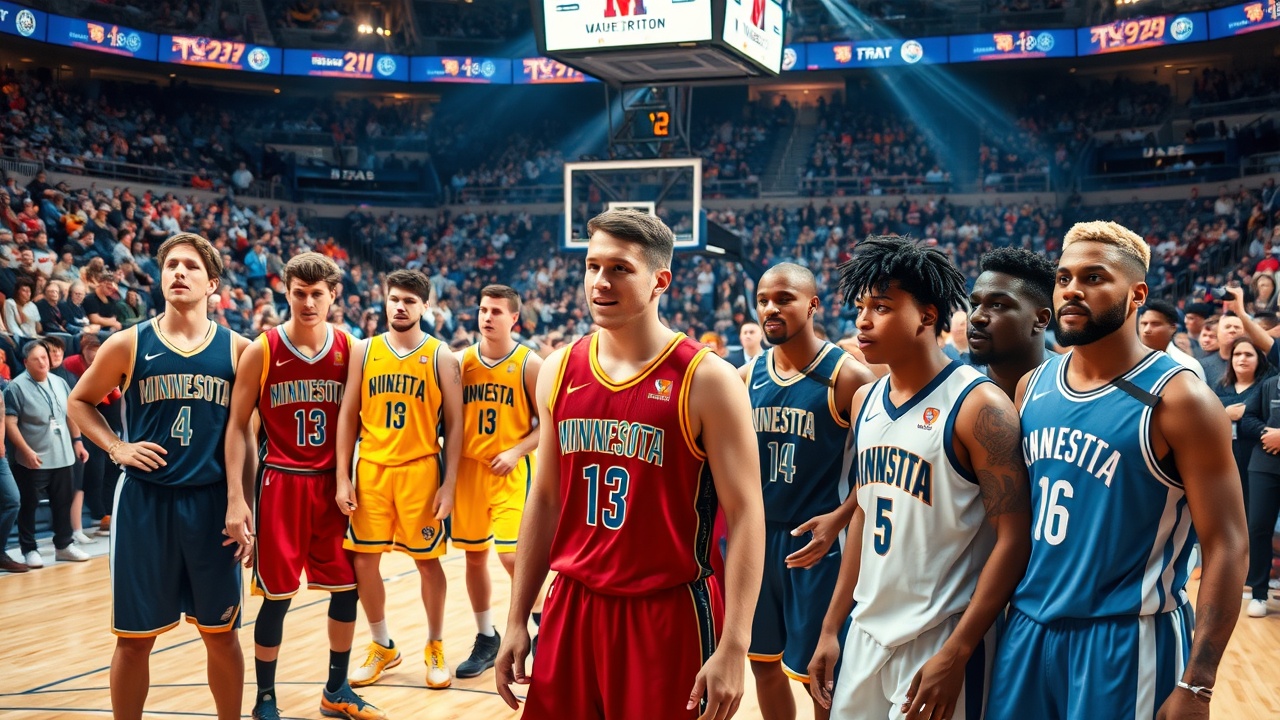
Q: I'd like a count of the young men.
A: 9